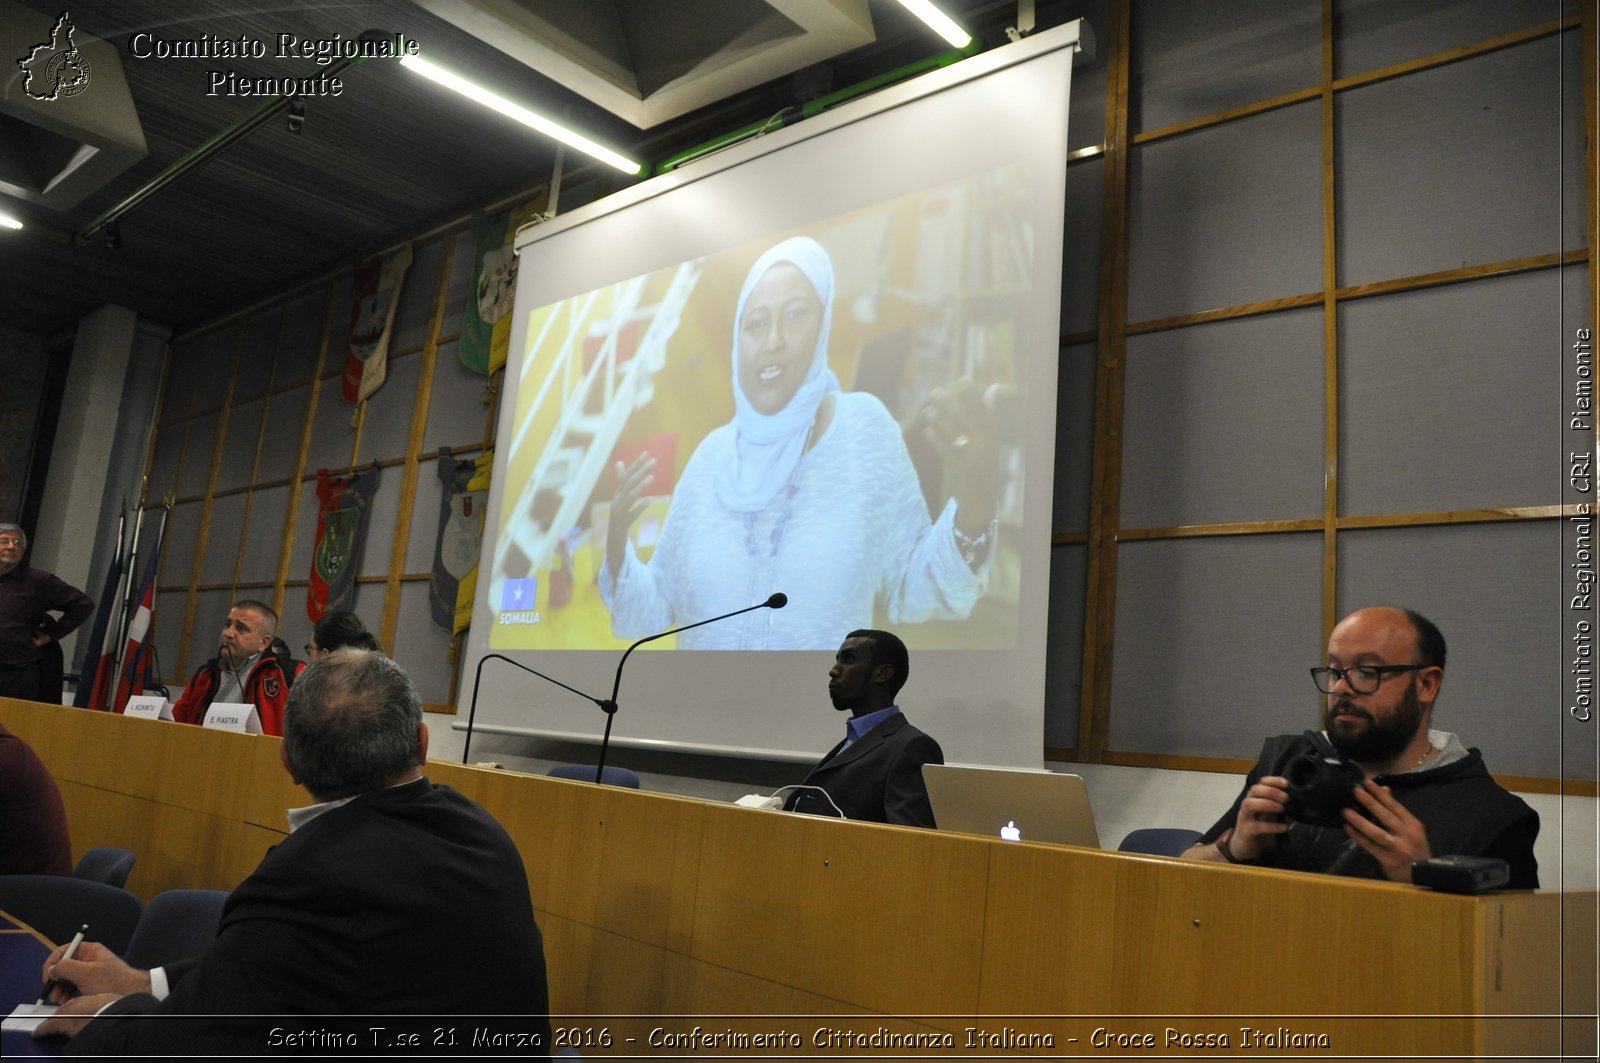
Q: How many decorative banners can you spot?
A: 4